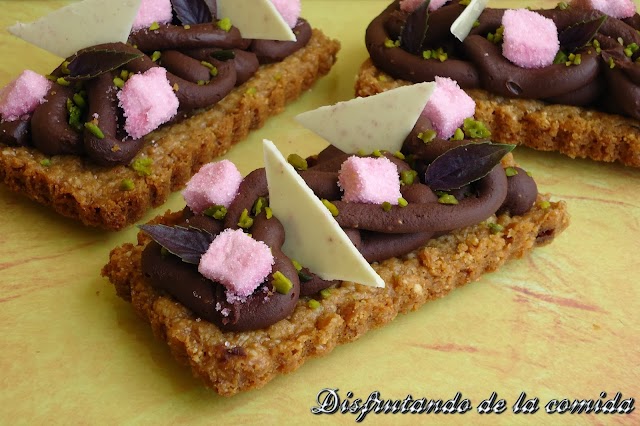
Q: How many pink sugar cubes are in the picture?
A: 11